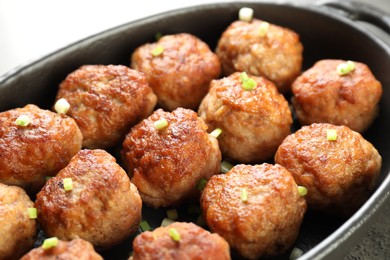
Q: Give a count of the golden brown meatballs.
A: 13